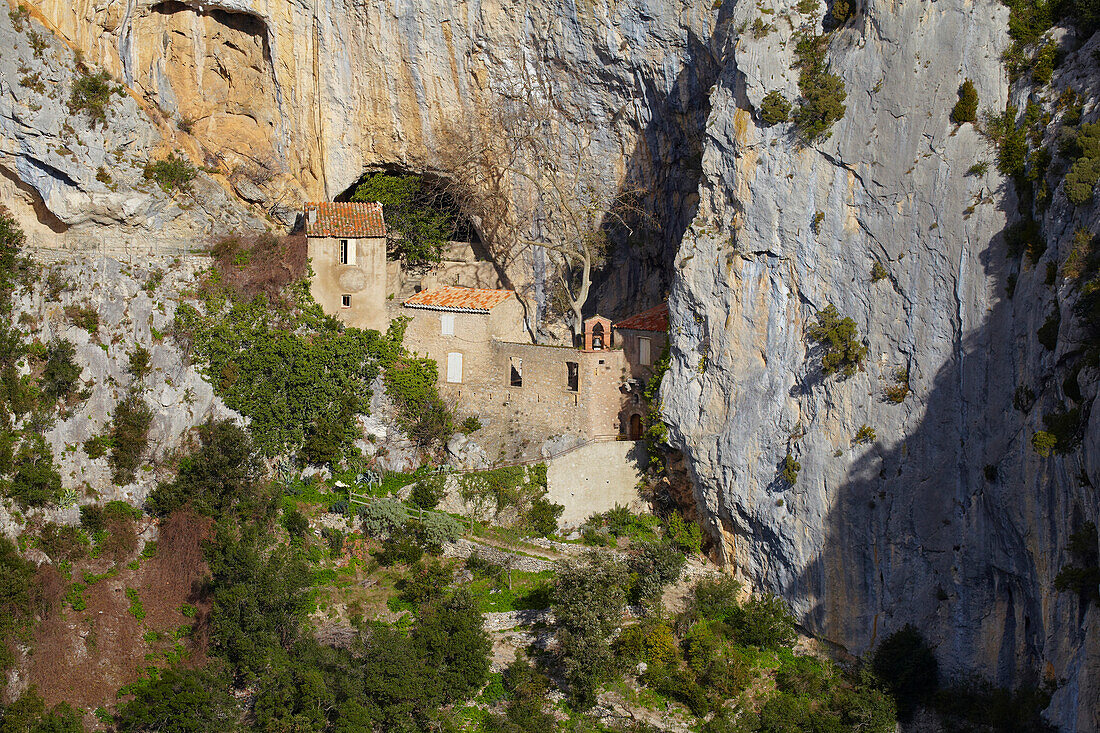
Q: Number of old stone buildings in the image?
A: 3